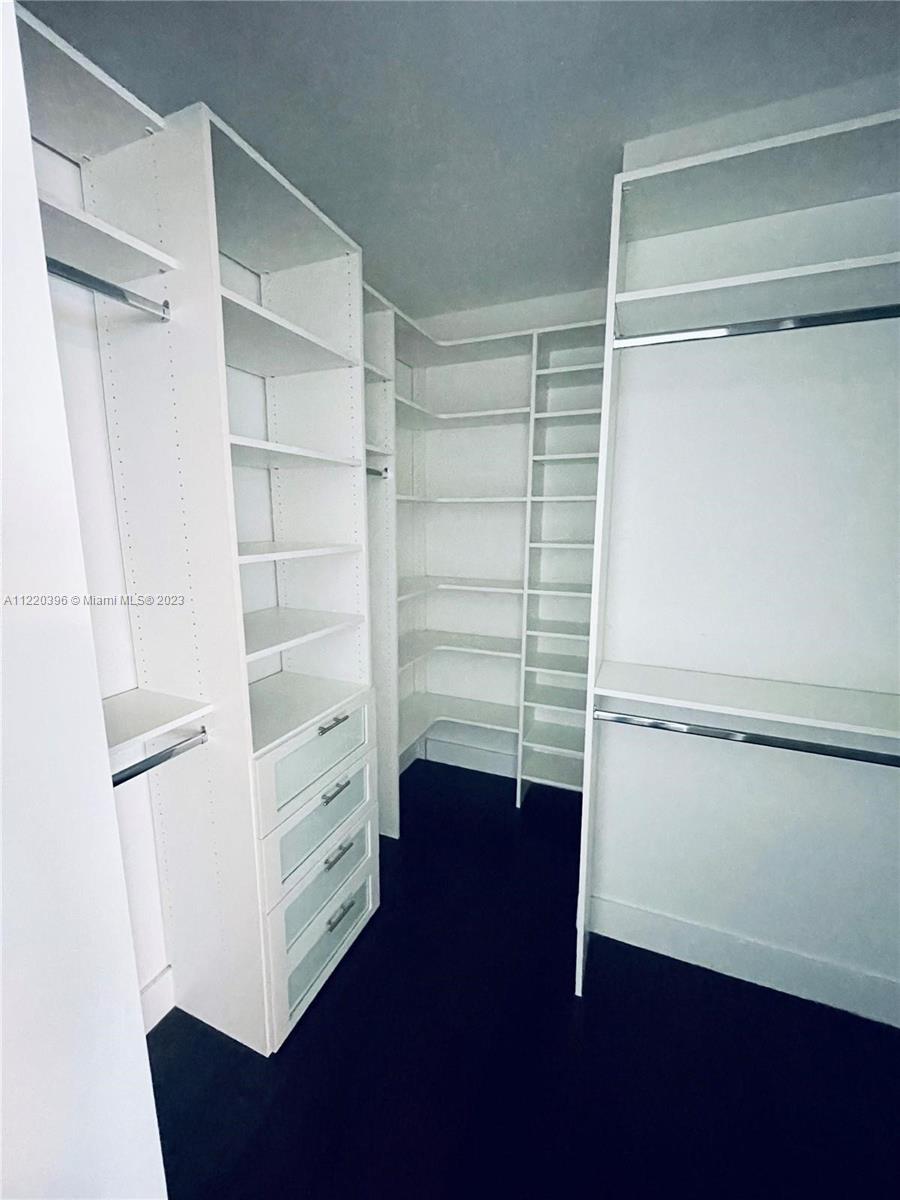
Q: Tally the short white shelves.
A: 11